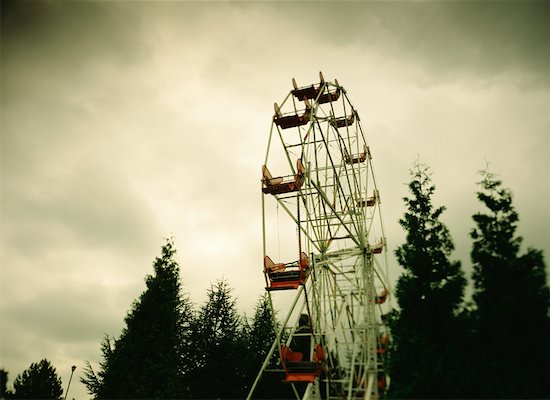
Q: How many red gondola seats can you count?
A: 13